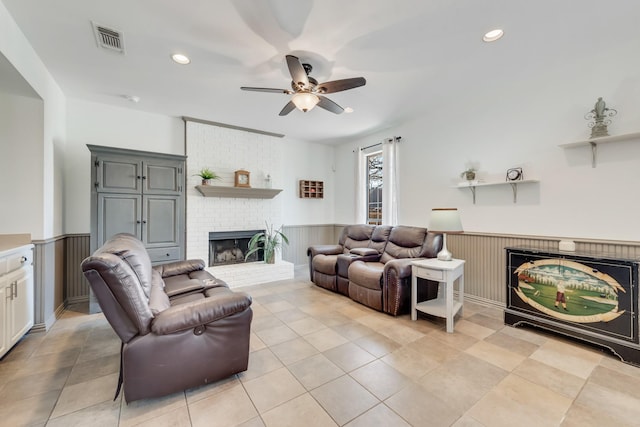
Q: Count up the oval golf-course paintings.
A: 1